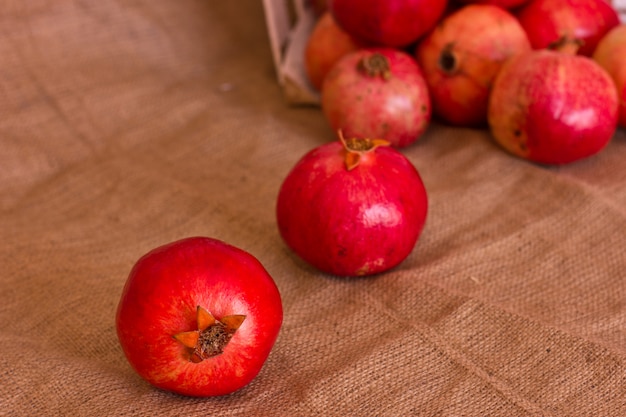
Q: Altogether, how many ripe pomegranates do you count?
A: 10